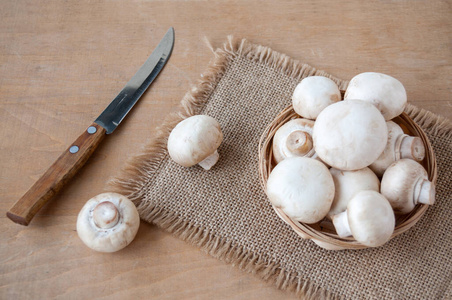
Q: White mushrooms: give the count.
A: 11